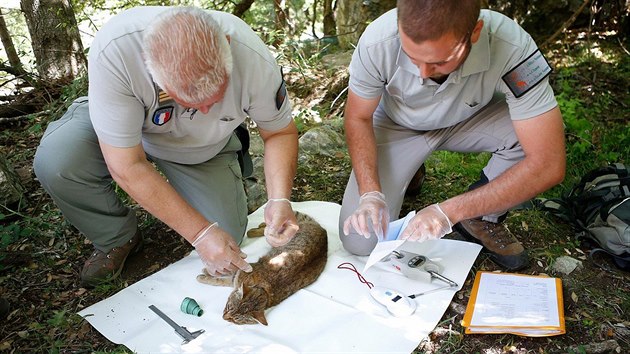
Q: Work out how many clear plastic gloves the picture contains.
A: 4